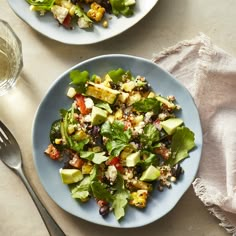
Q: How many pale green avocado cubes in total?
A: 5